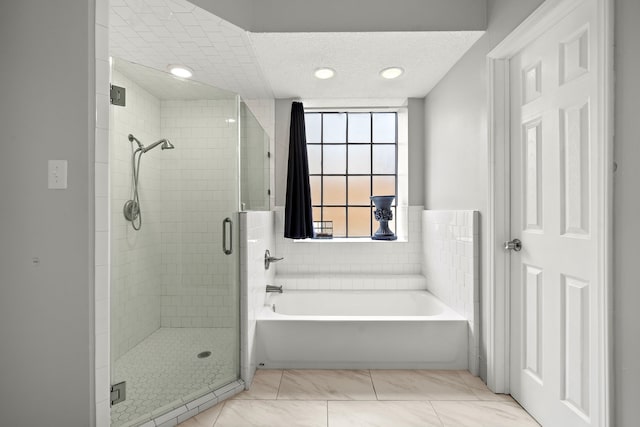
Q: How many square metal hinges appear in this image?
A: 2